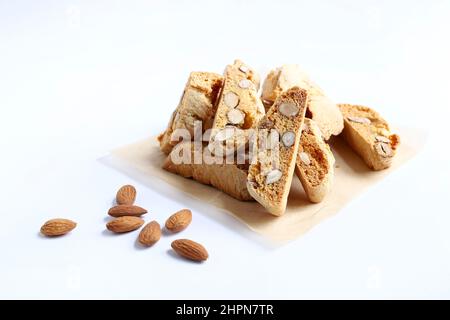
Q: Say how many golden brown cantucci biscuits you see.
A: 7